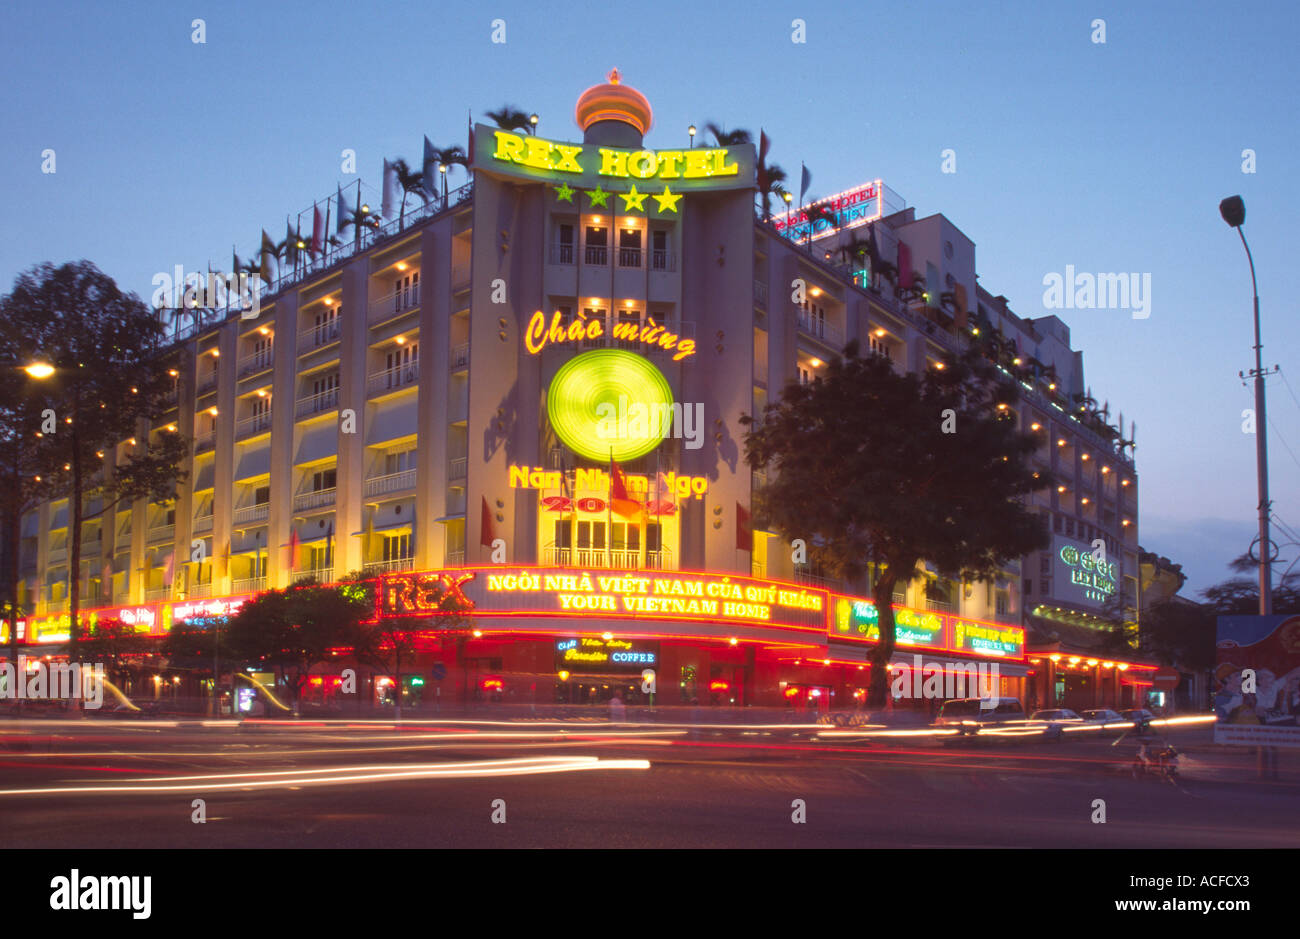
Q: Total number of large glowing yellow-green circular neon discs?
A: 1